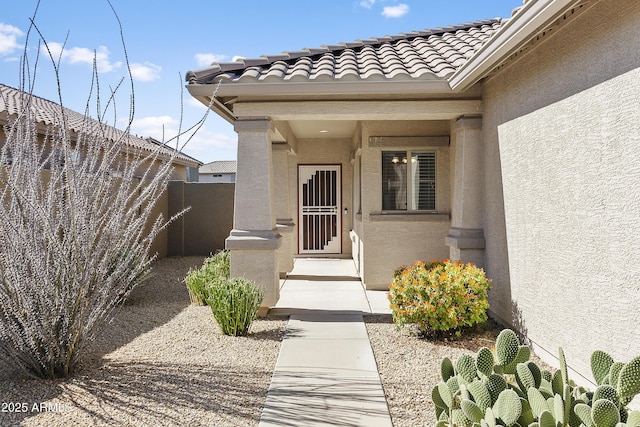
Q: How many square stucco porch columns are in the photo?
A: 3